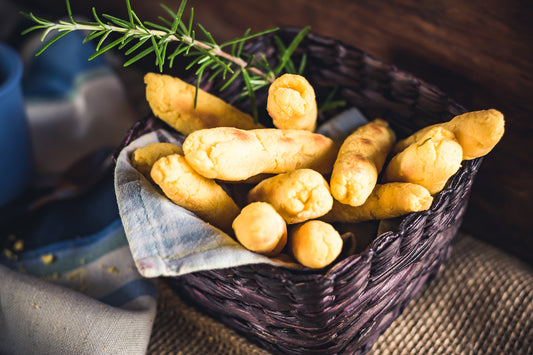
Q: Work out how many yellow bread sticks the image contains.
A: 12